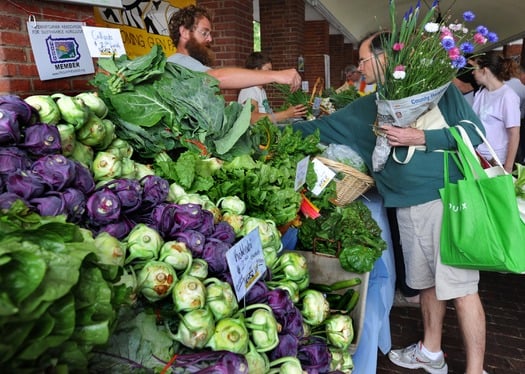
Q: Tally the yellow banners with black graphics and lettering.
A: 1